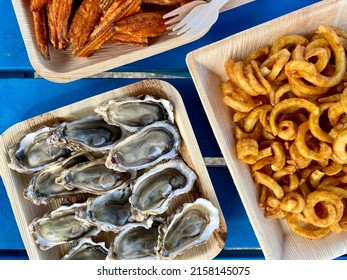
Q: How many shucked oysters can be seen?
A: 12